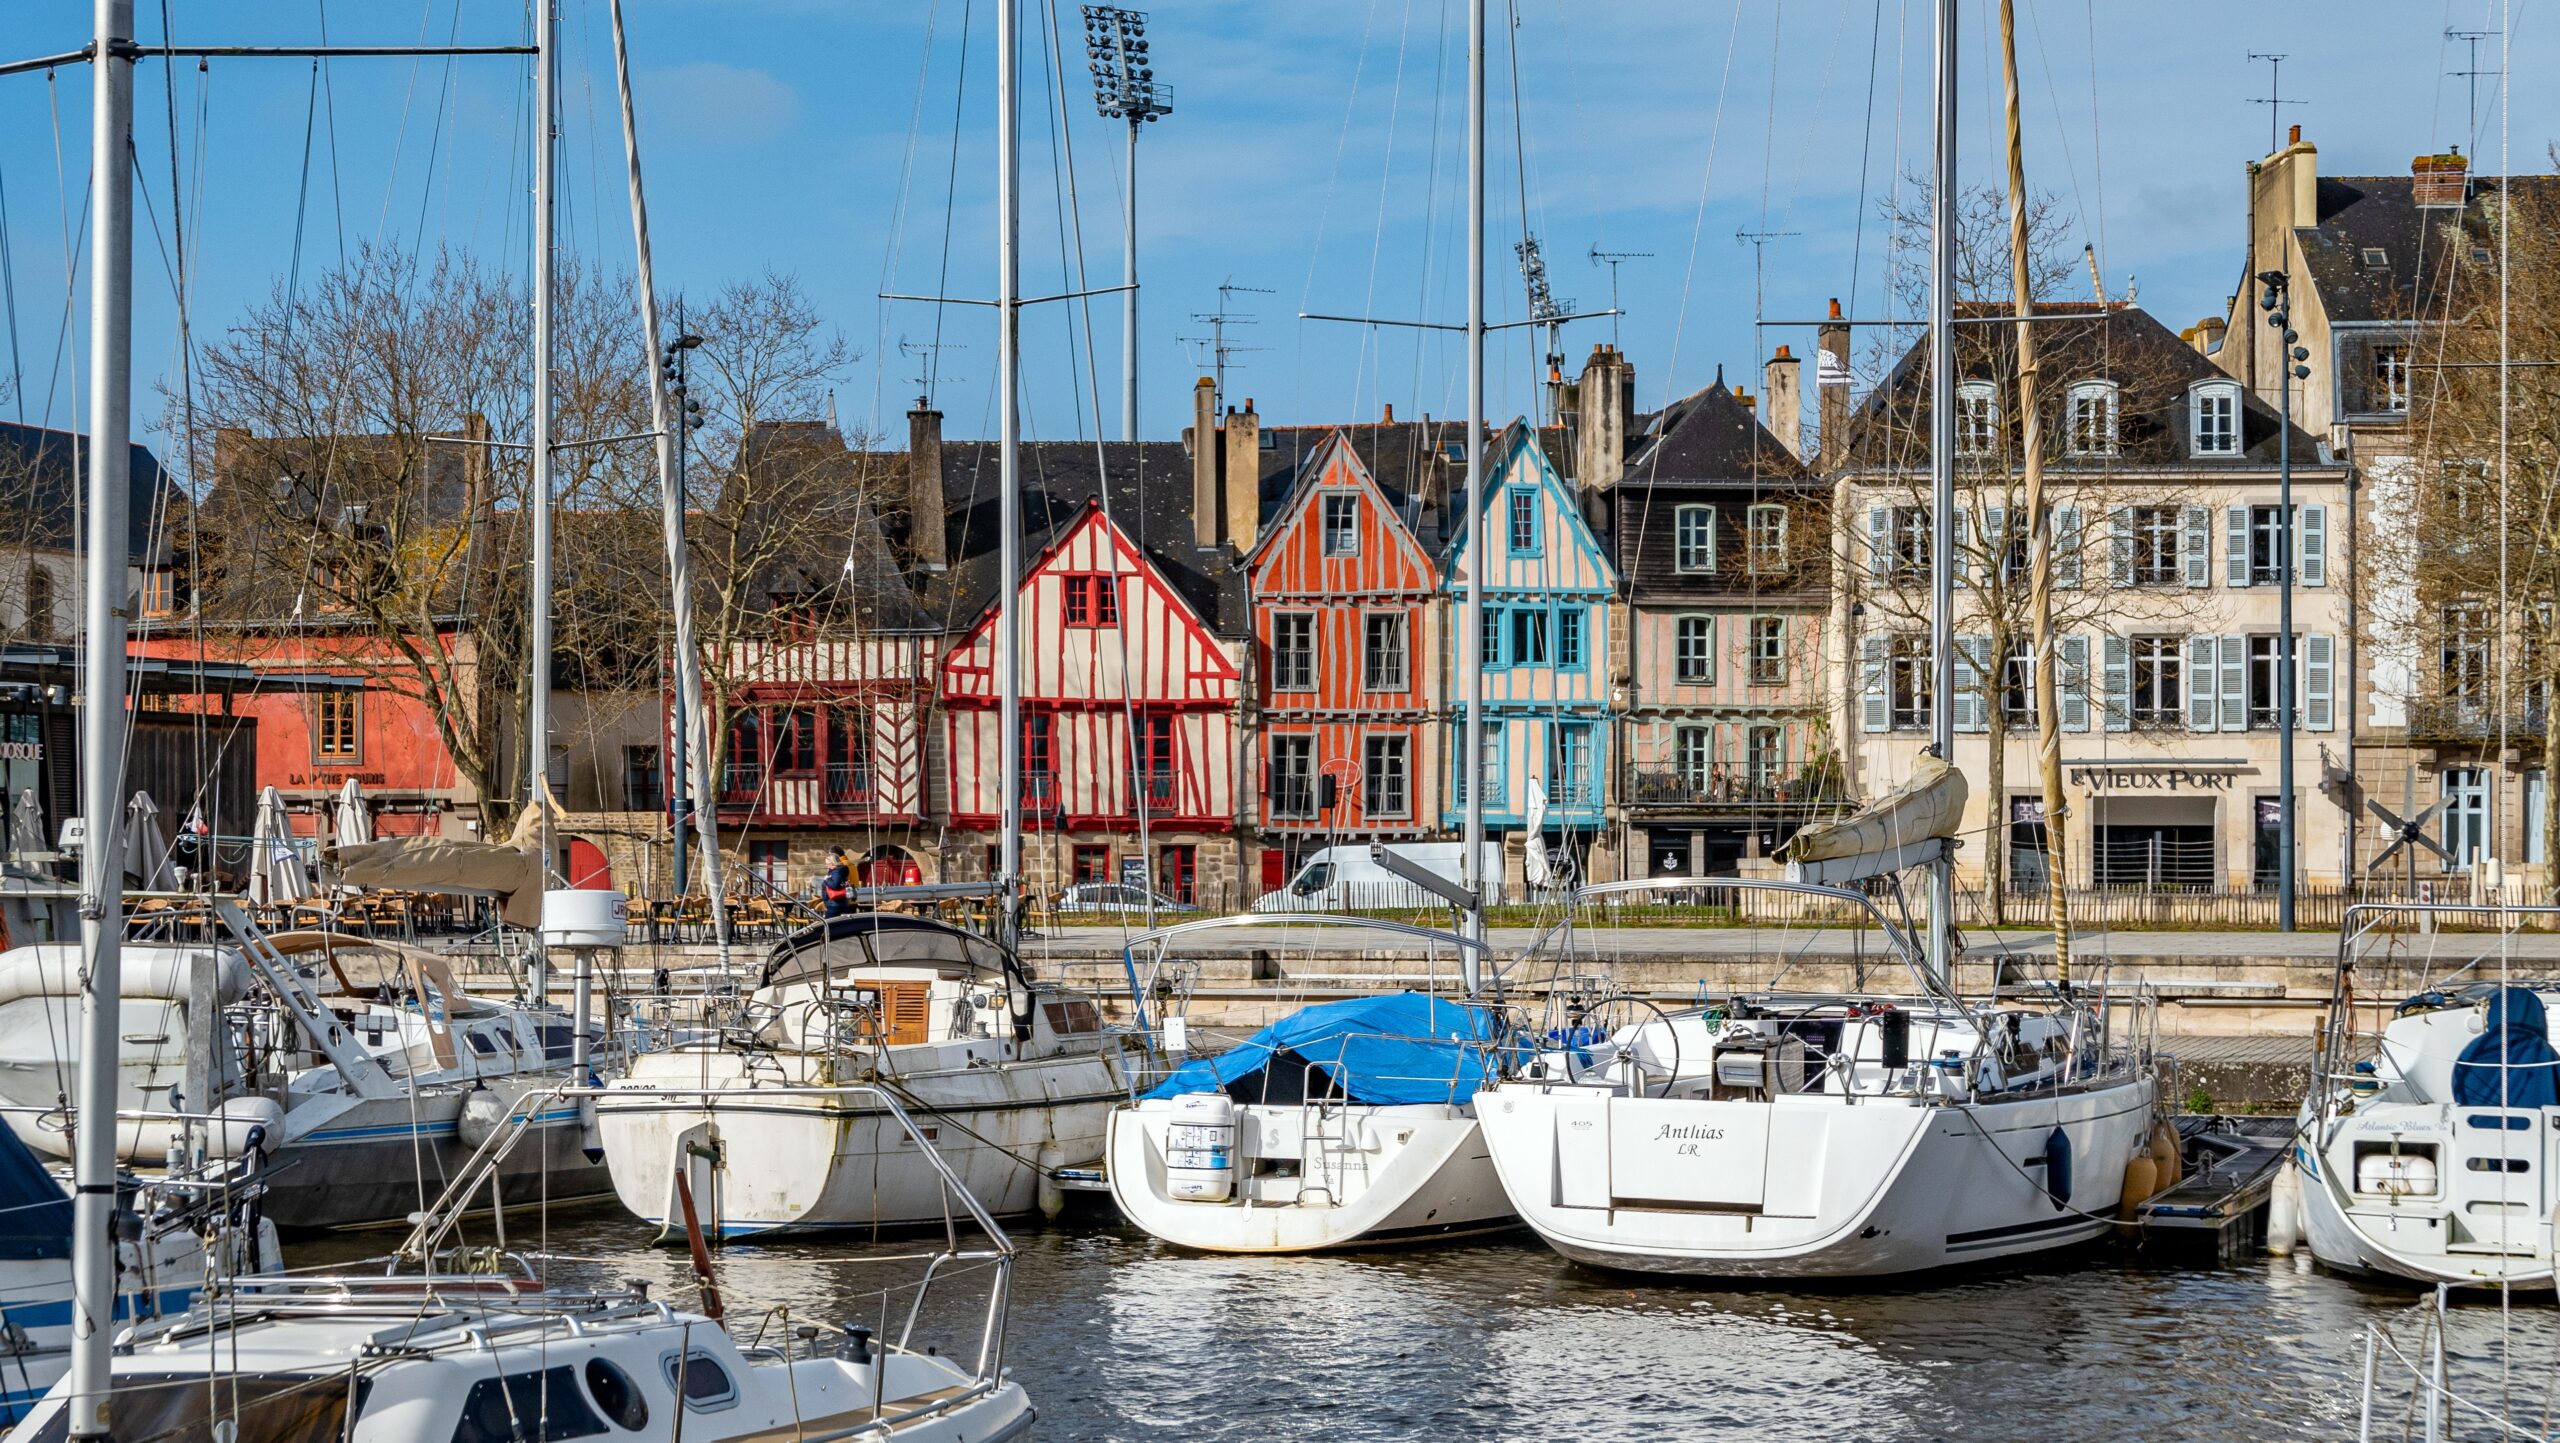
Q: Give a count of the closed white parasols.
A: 5